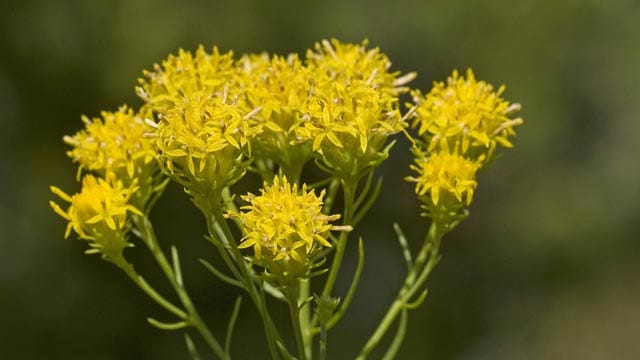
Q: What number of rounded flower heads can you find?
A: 10